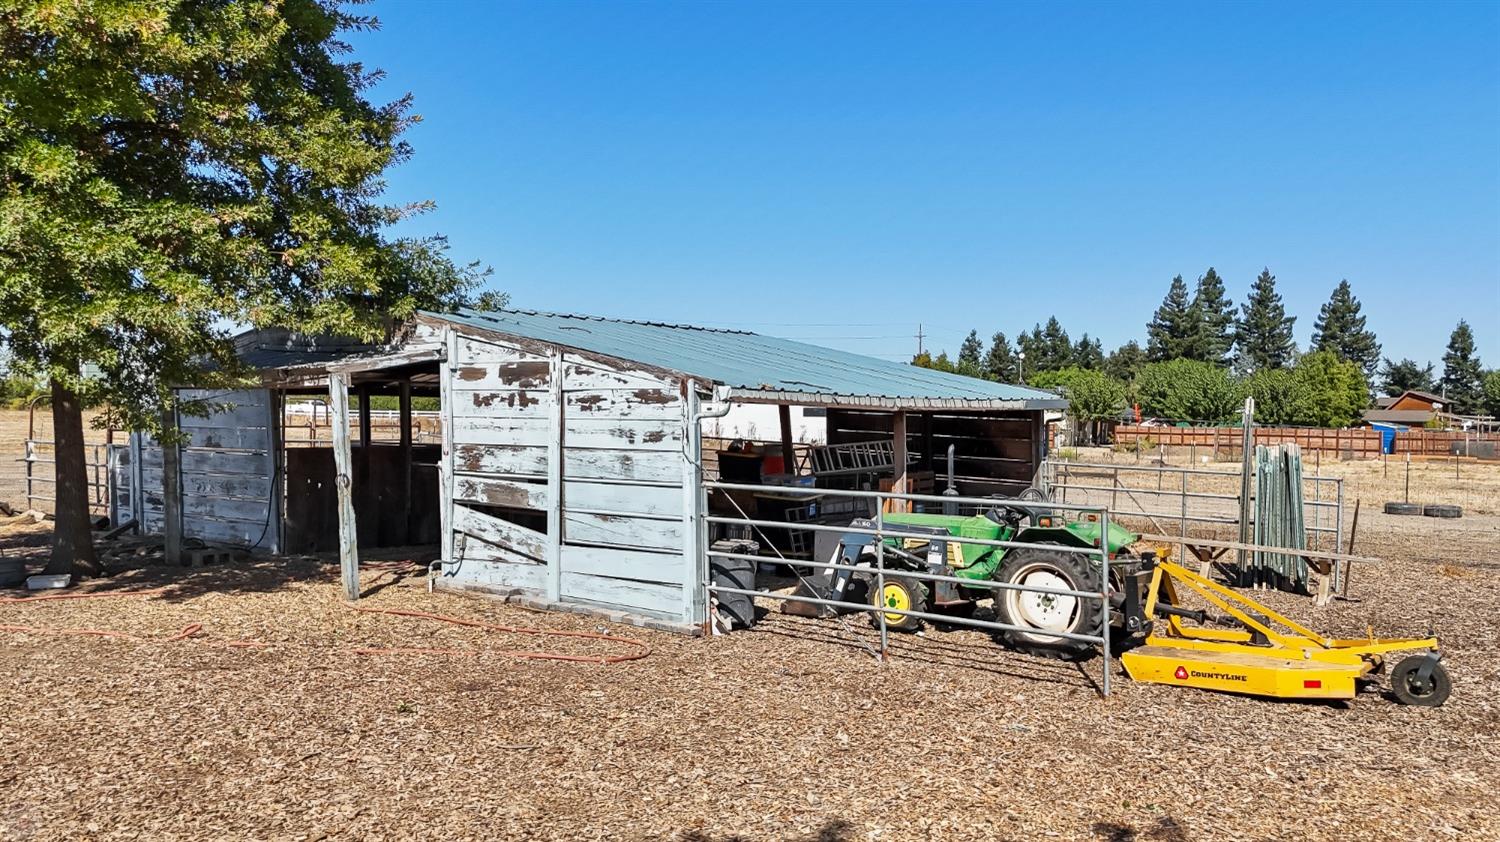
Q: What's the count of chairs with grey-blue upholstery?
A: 0